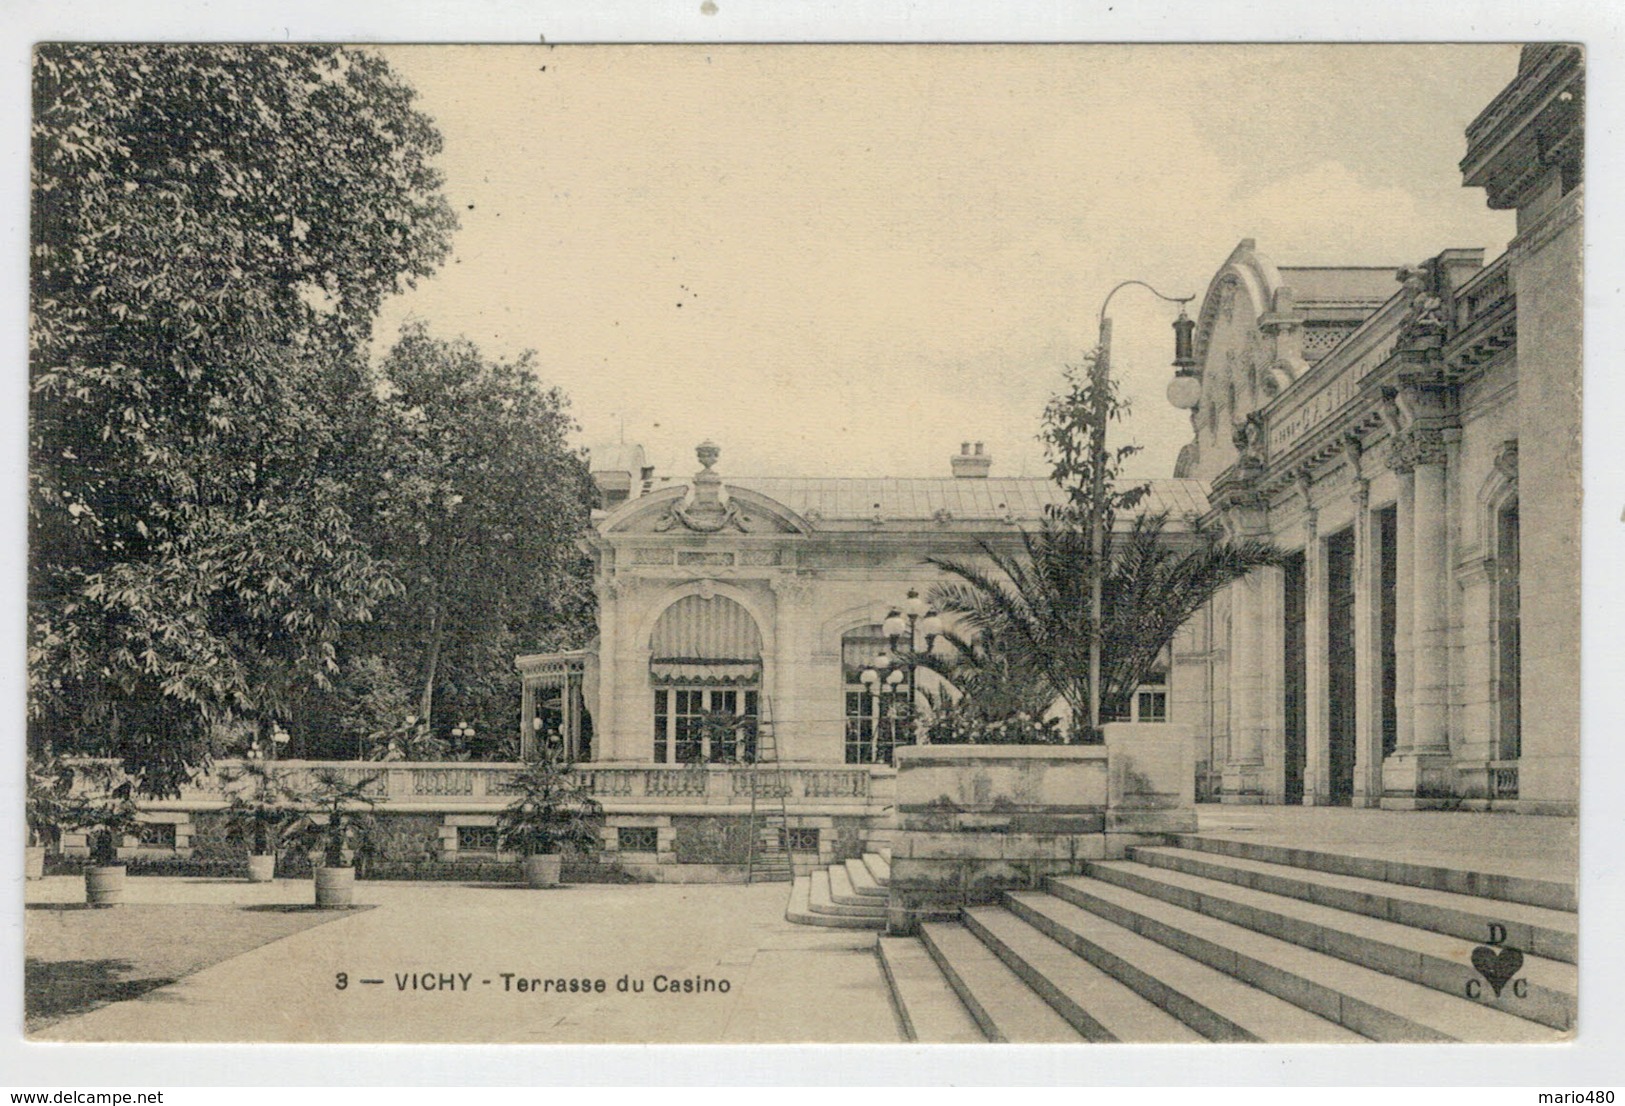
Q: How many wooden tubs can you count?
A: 5